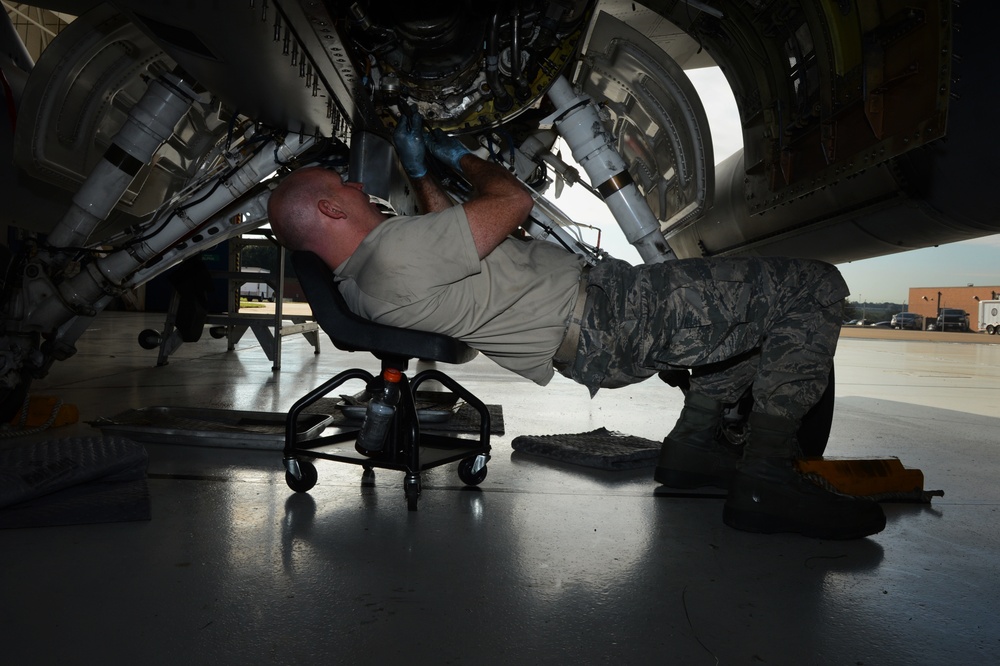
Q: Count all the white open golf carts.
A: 0